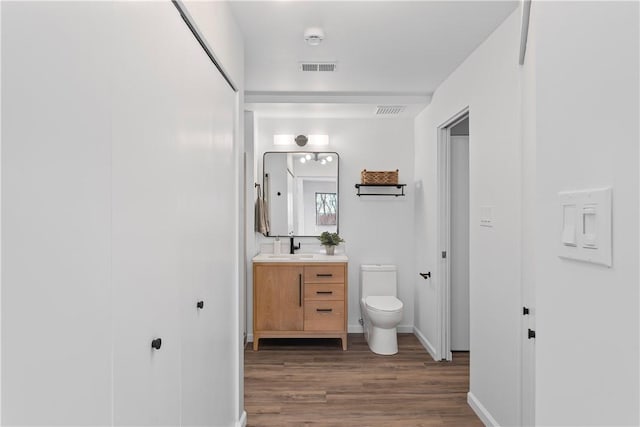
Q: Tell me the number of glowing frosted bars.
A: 2